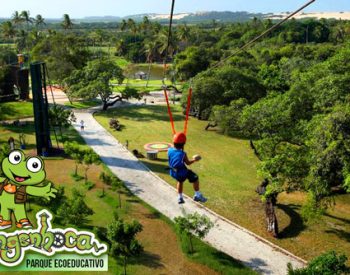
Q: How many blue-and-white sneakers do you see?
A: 2